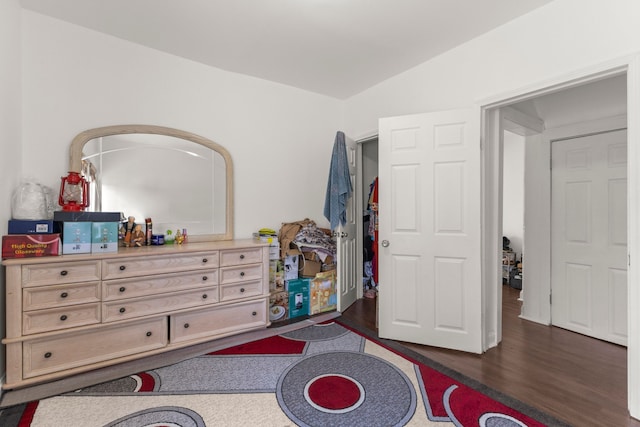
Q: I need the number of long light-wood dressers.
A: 1